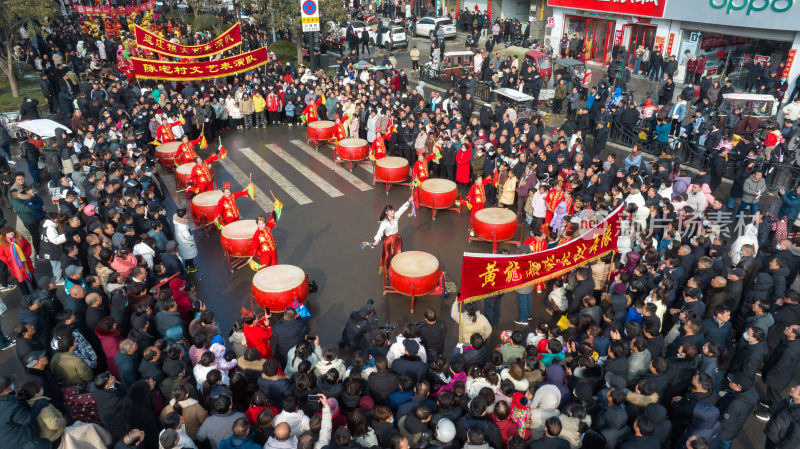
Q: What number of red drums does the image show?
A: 11